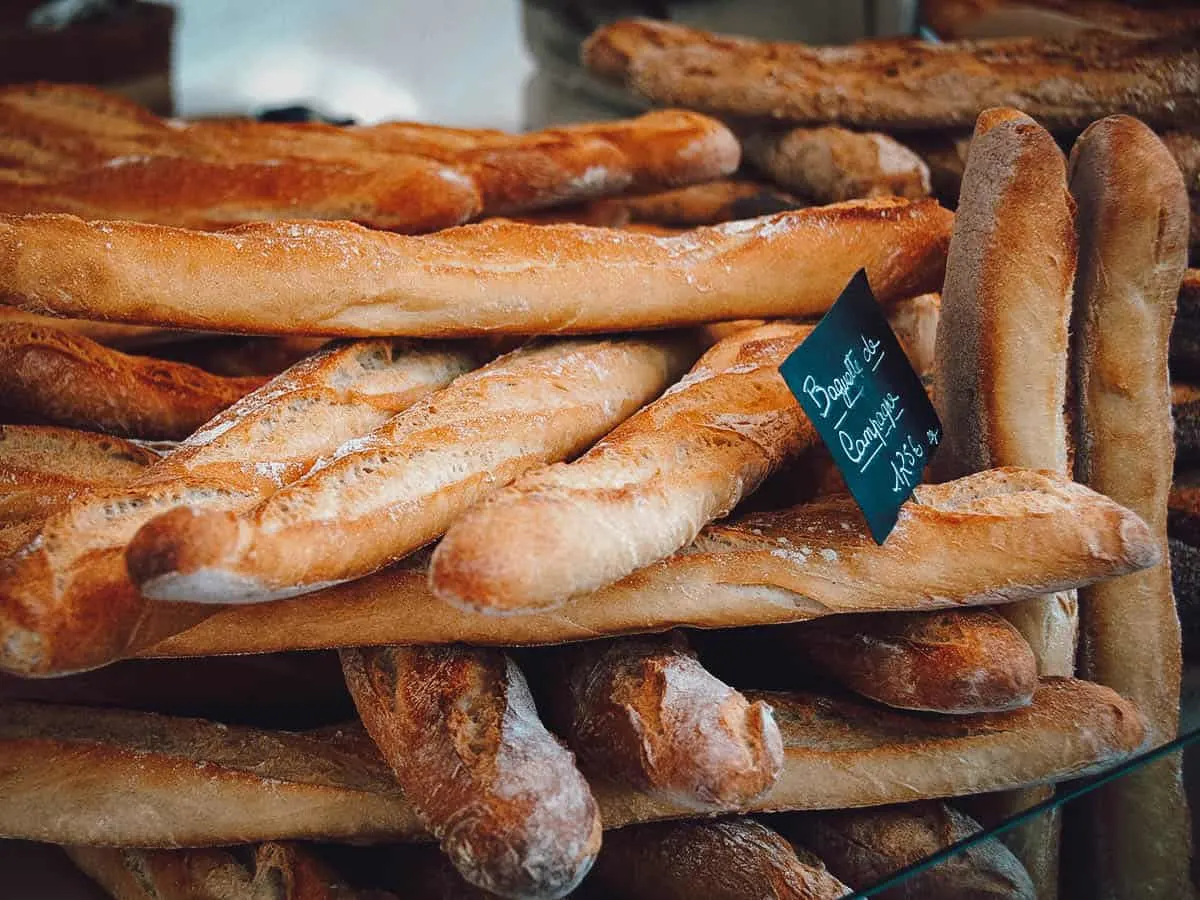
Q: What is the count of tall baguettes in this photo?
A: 2